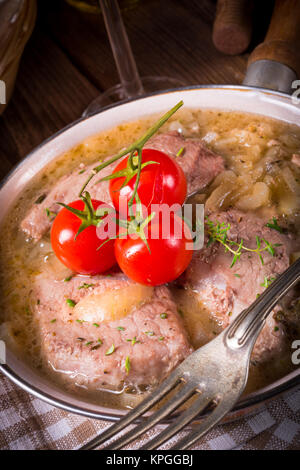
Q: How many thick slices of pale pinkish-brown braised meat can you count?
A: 3